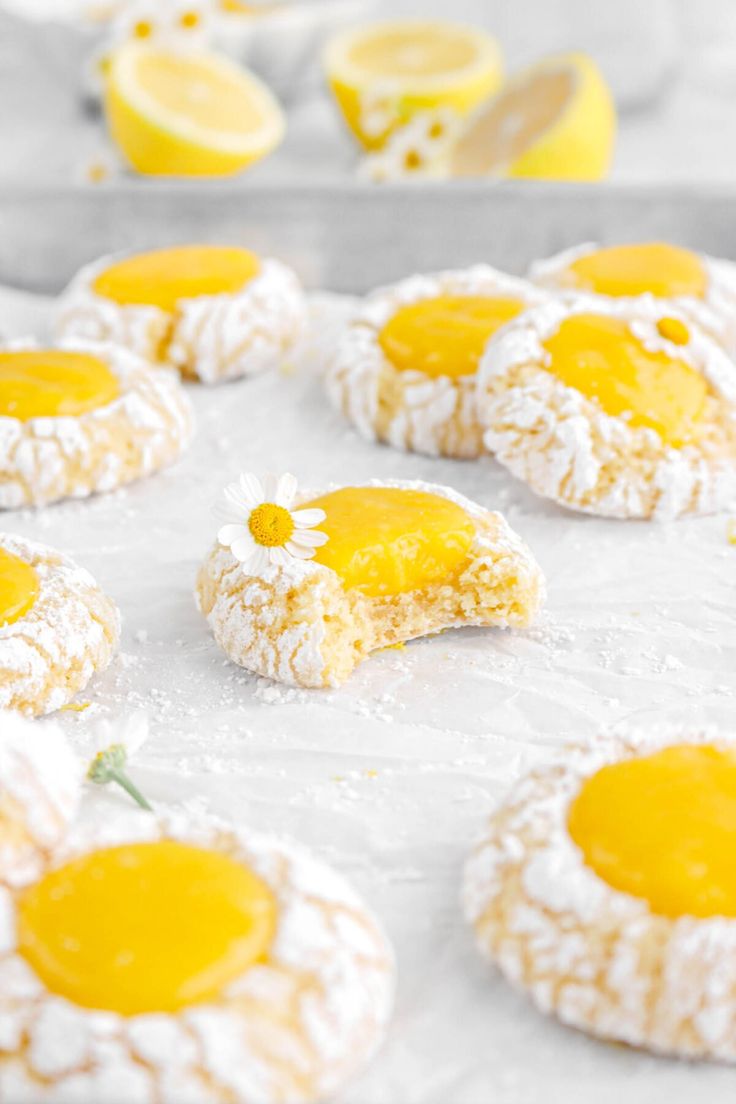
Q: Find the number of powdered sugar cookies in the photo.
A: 10